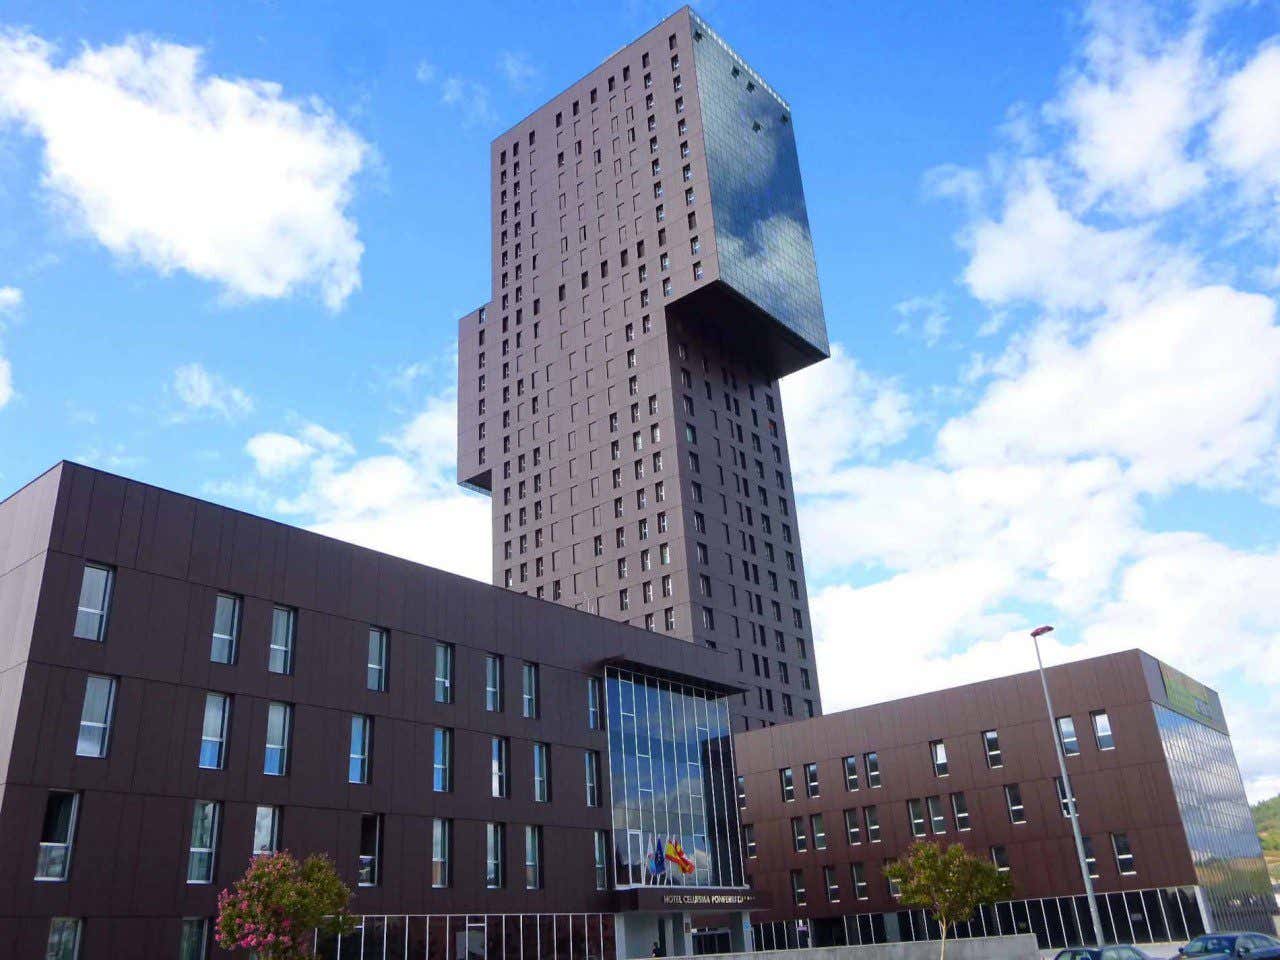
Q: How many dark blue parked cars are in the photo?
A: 2